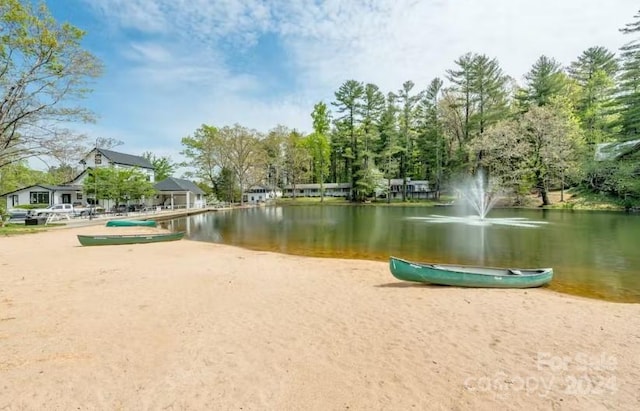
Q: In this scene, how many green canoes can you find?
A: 3